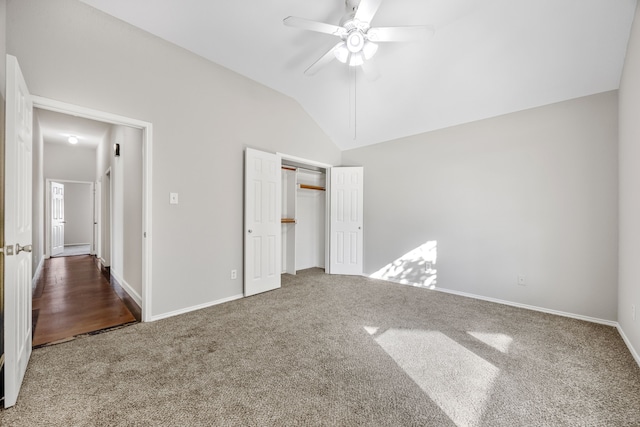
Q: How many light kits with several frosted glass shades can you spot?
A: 1